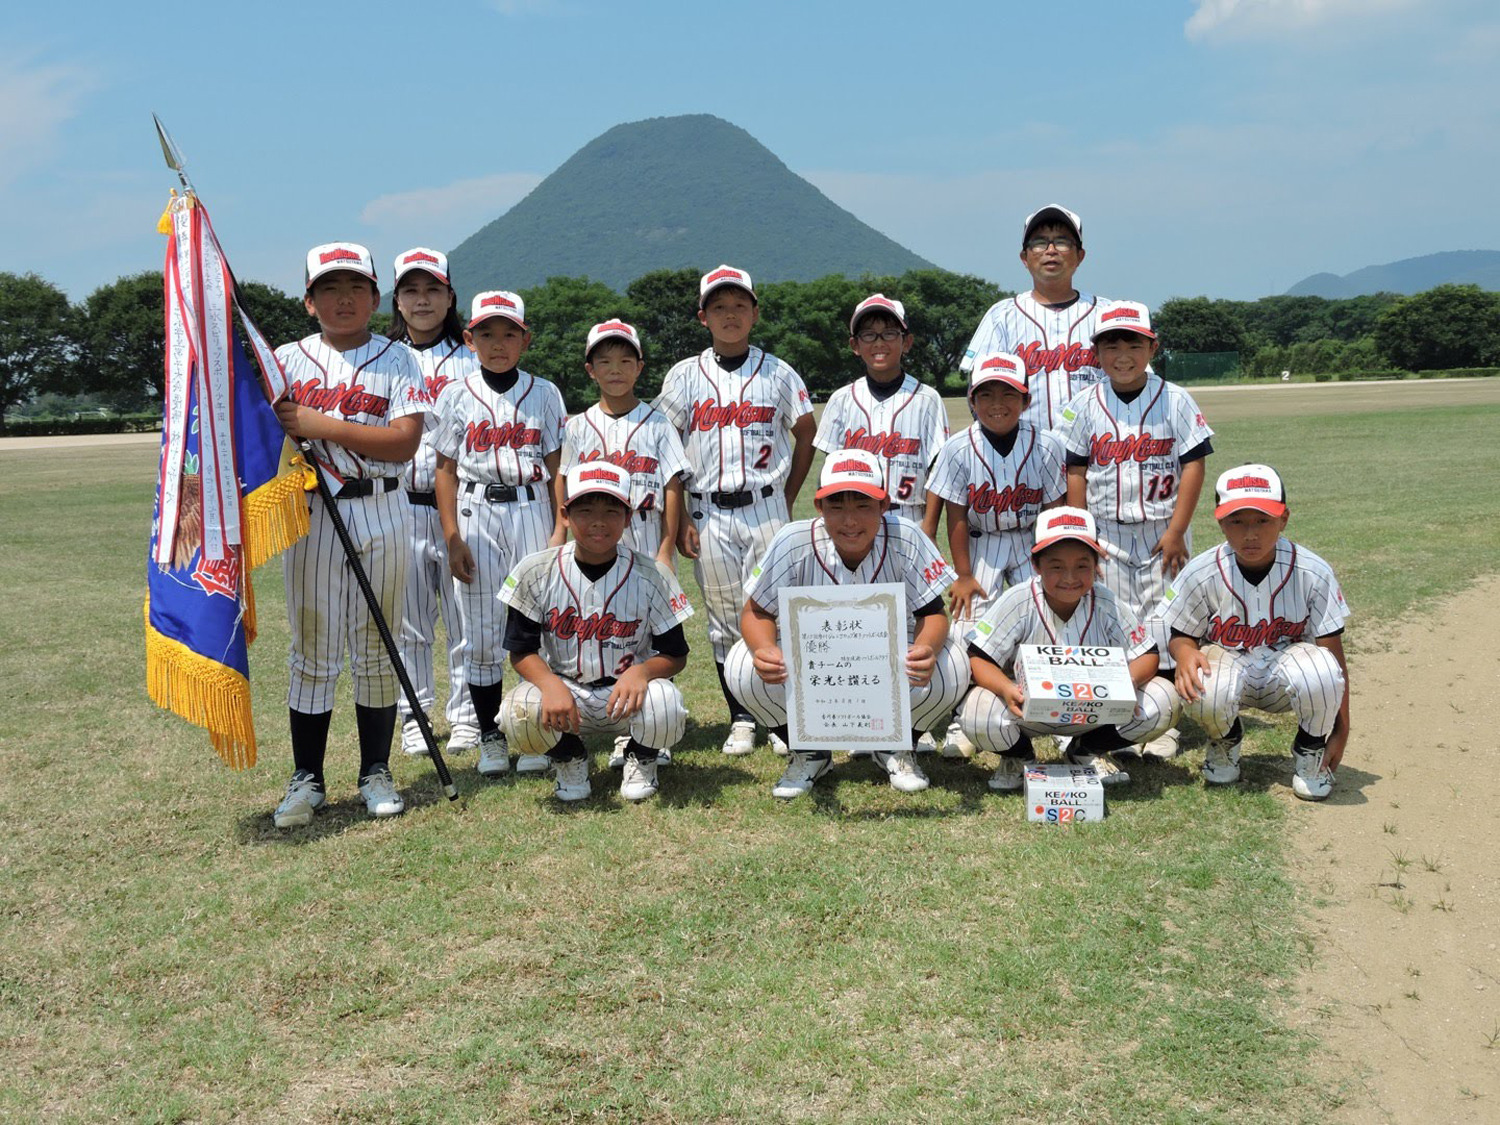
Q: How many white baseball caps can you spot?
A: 13